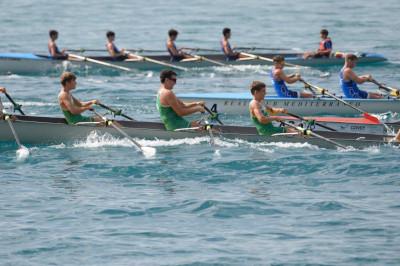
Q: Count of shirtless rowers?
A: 0